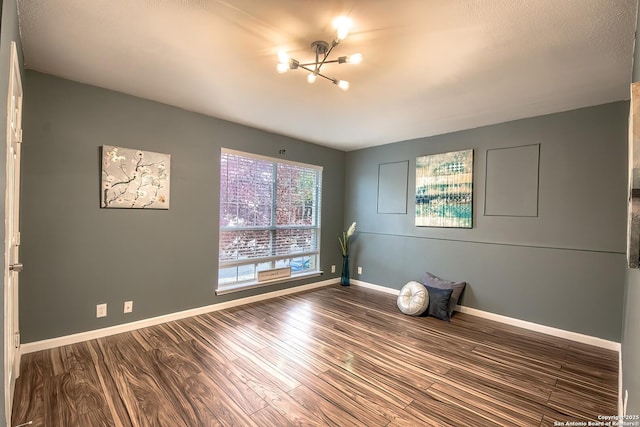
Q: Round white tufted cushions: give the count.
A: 1